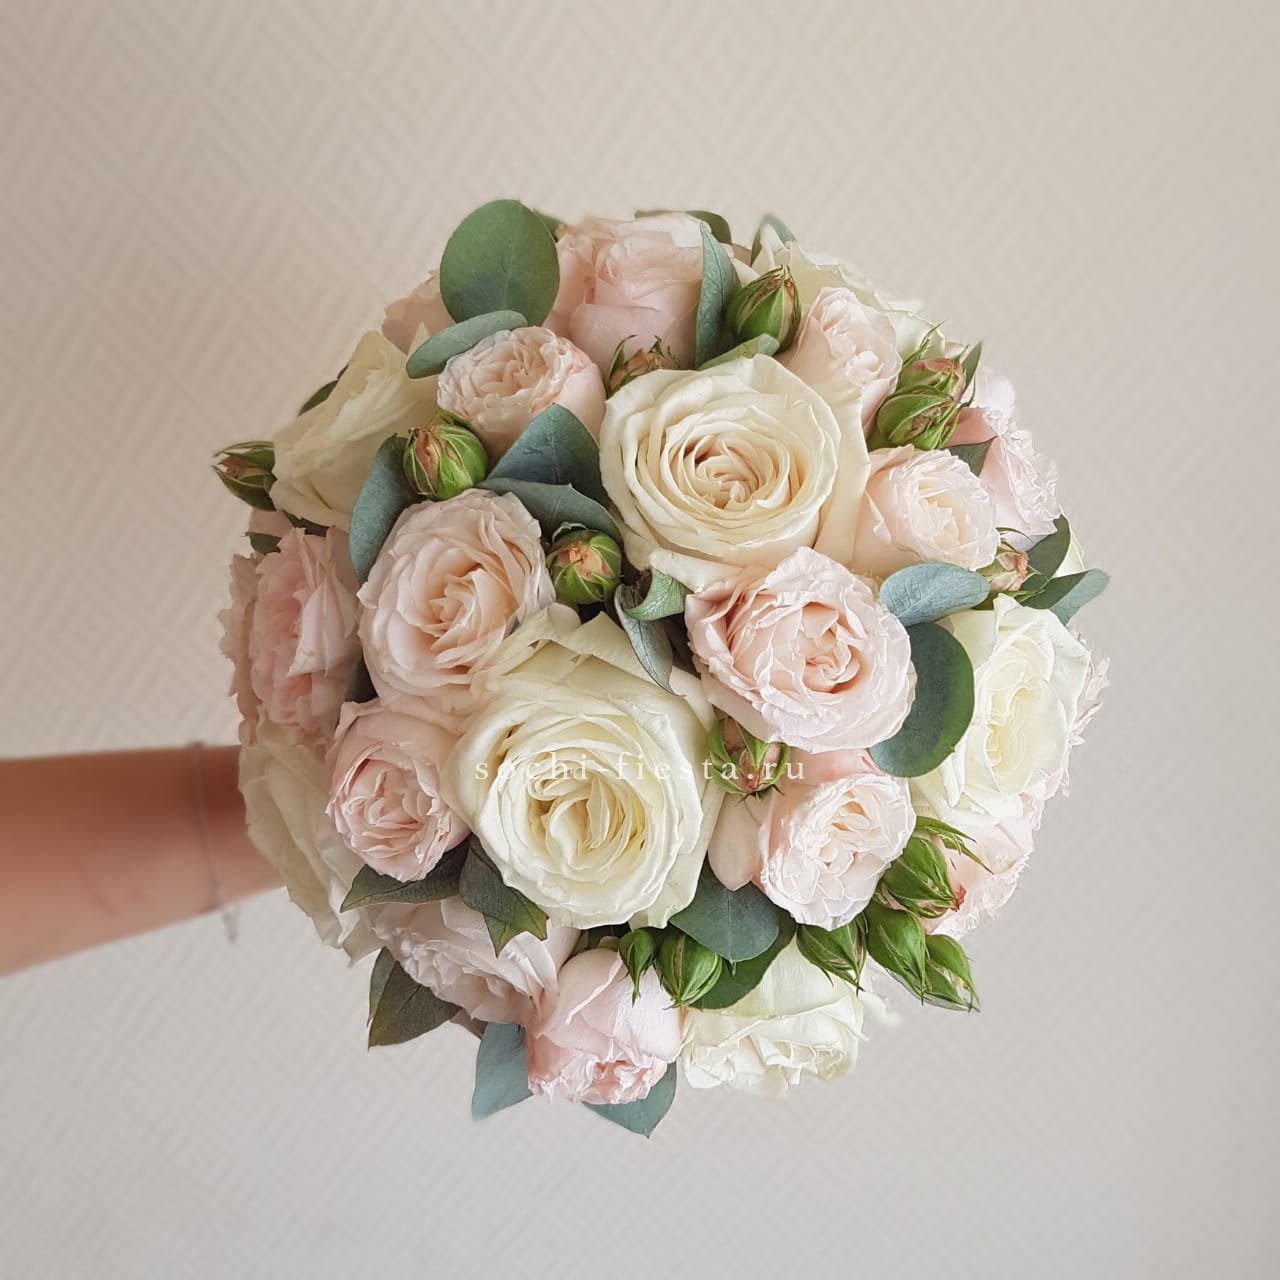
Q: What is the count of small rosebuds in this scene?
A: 15